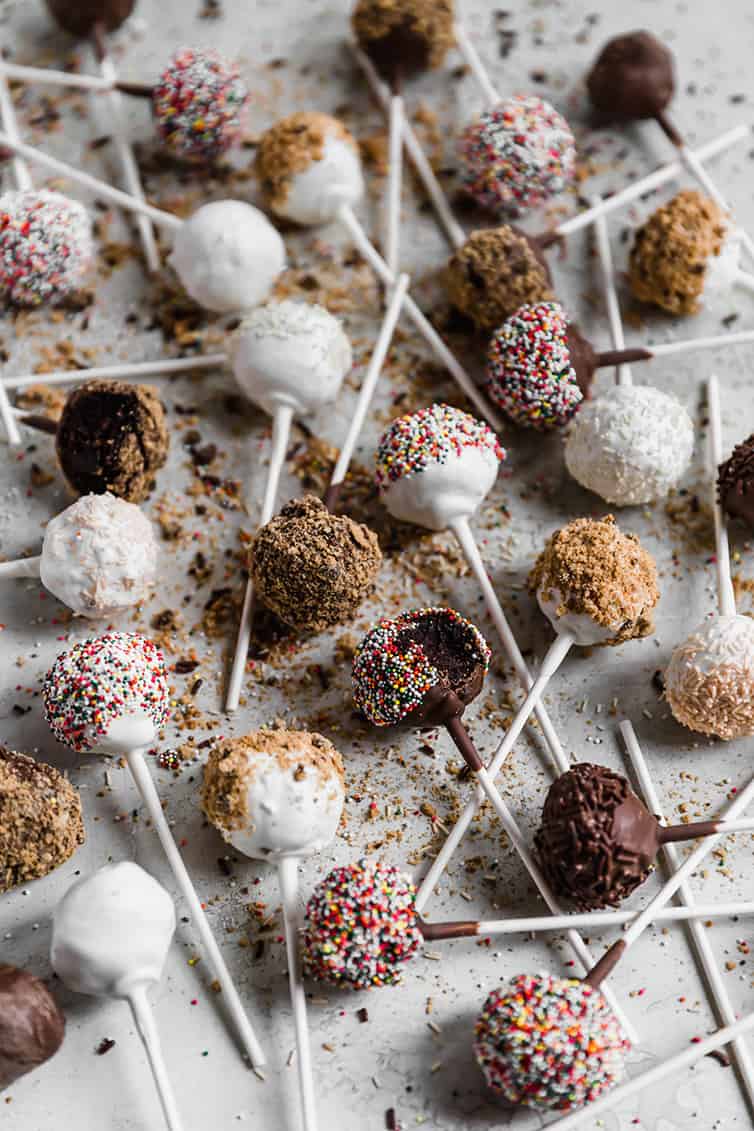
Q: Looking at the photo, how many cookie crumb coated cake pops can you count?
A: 9